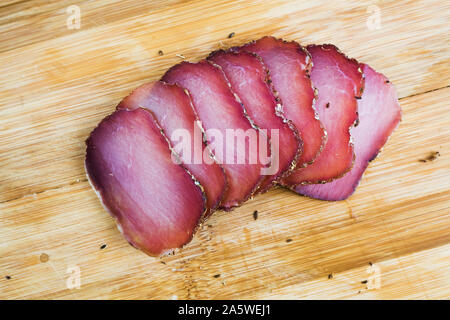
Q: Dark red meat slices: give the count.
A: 7